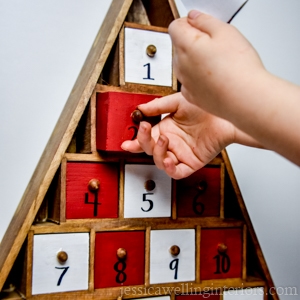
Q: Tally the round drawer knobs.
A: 9